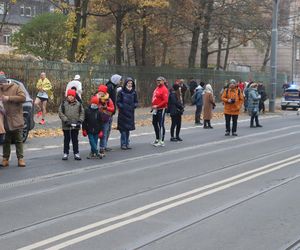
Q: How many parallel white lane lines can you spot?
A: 2